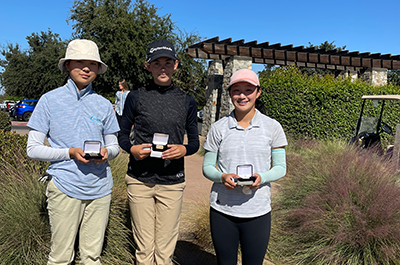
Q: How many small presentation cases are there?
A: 3